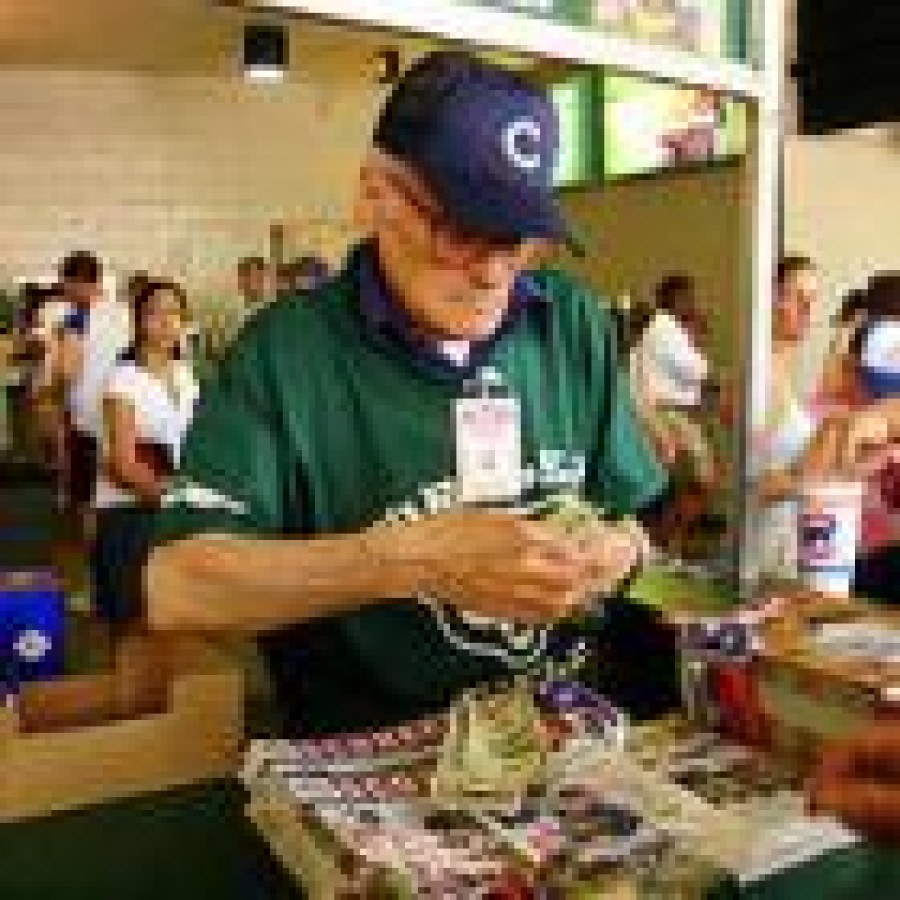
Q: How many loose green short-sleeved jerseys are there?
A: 1